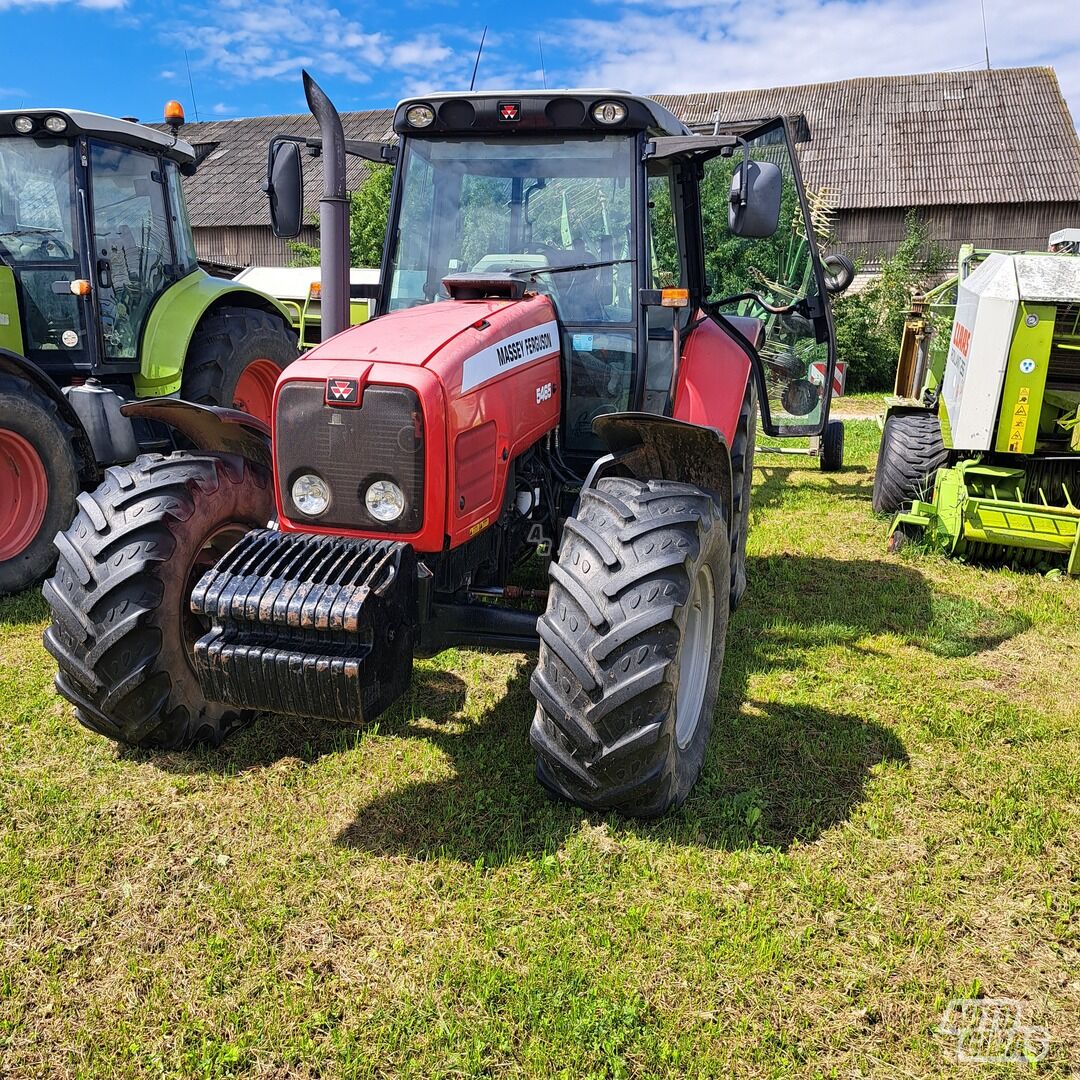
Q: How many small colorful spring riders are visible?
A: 0